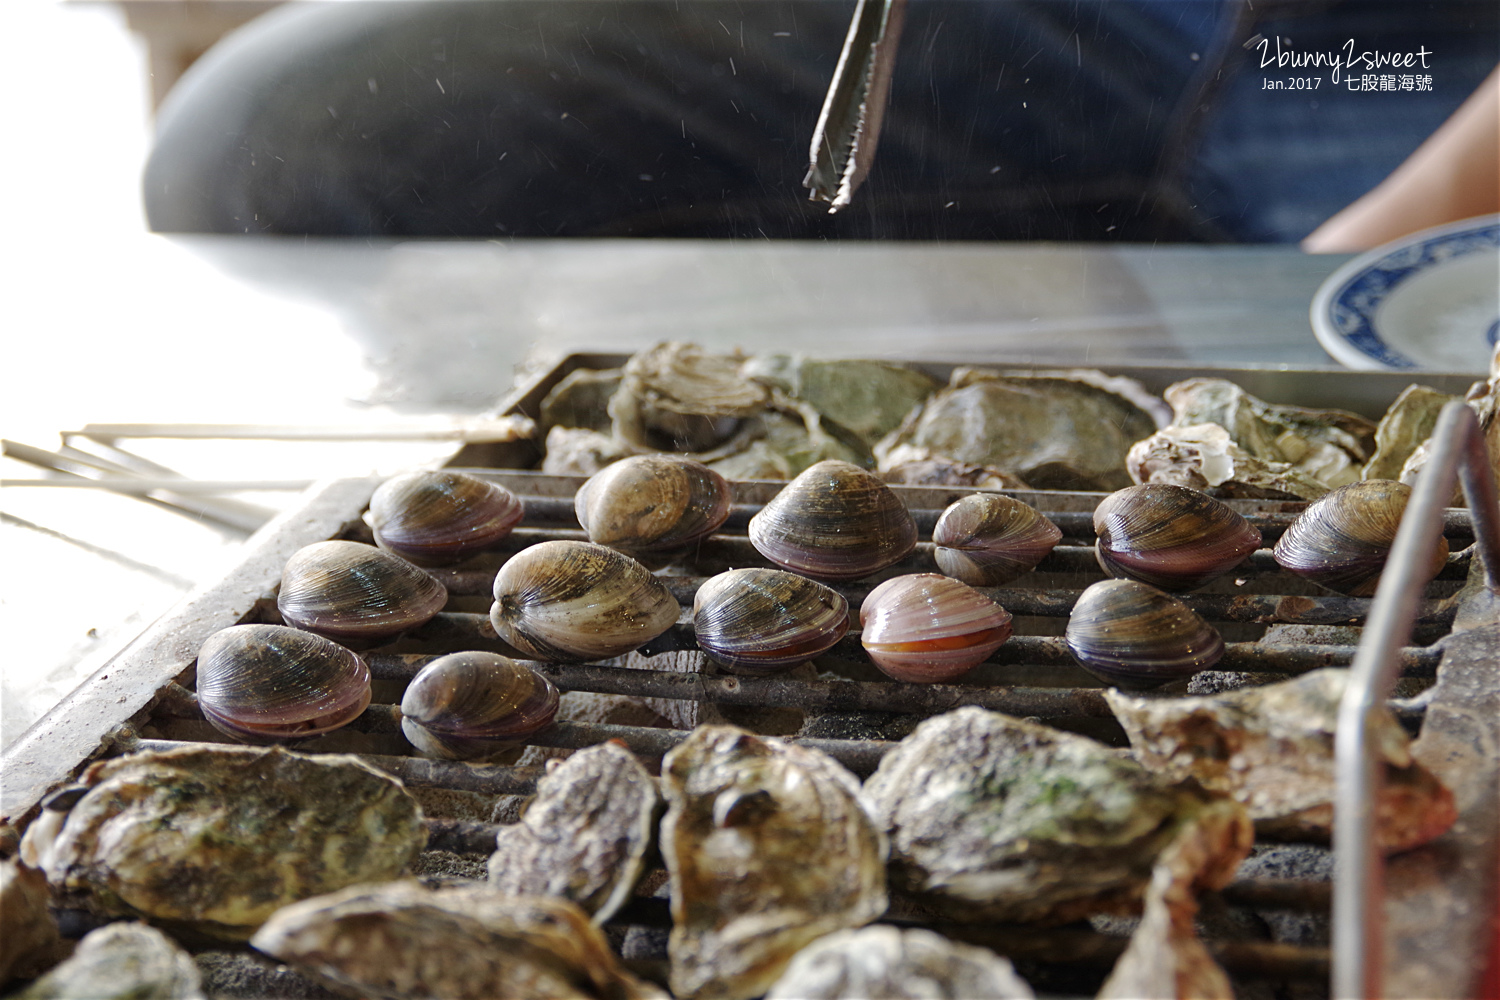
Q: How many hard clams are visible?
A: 13